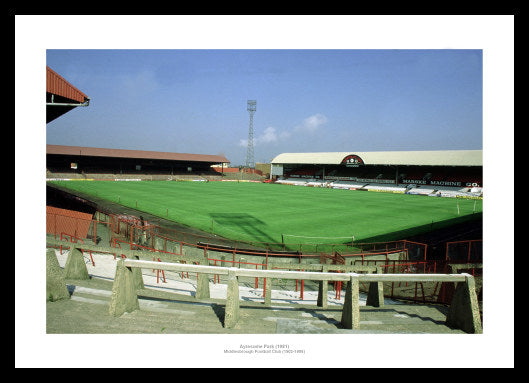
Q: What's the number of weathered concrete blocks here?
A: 11